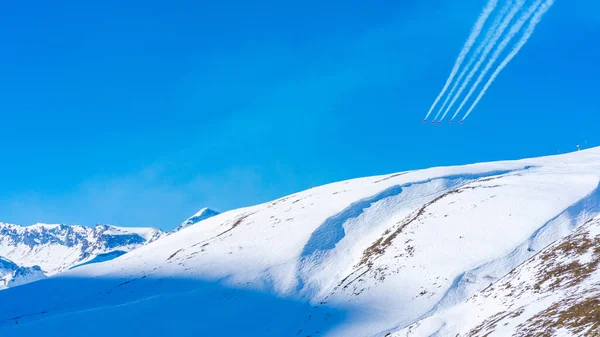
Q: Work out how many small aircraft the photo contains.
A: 5